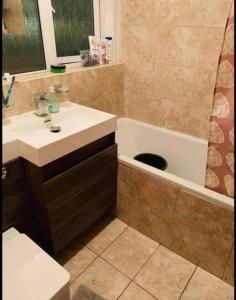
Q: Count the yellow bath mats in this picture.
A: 0